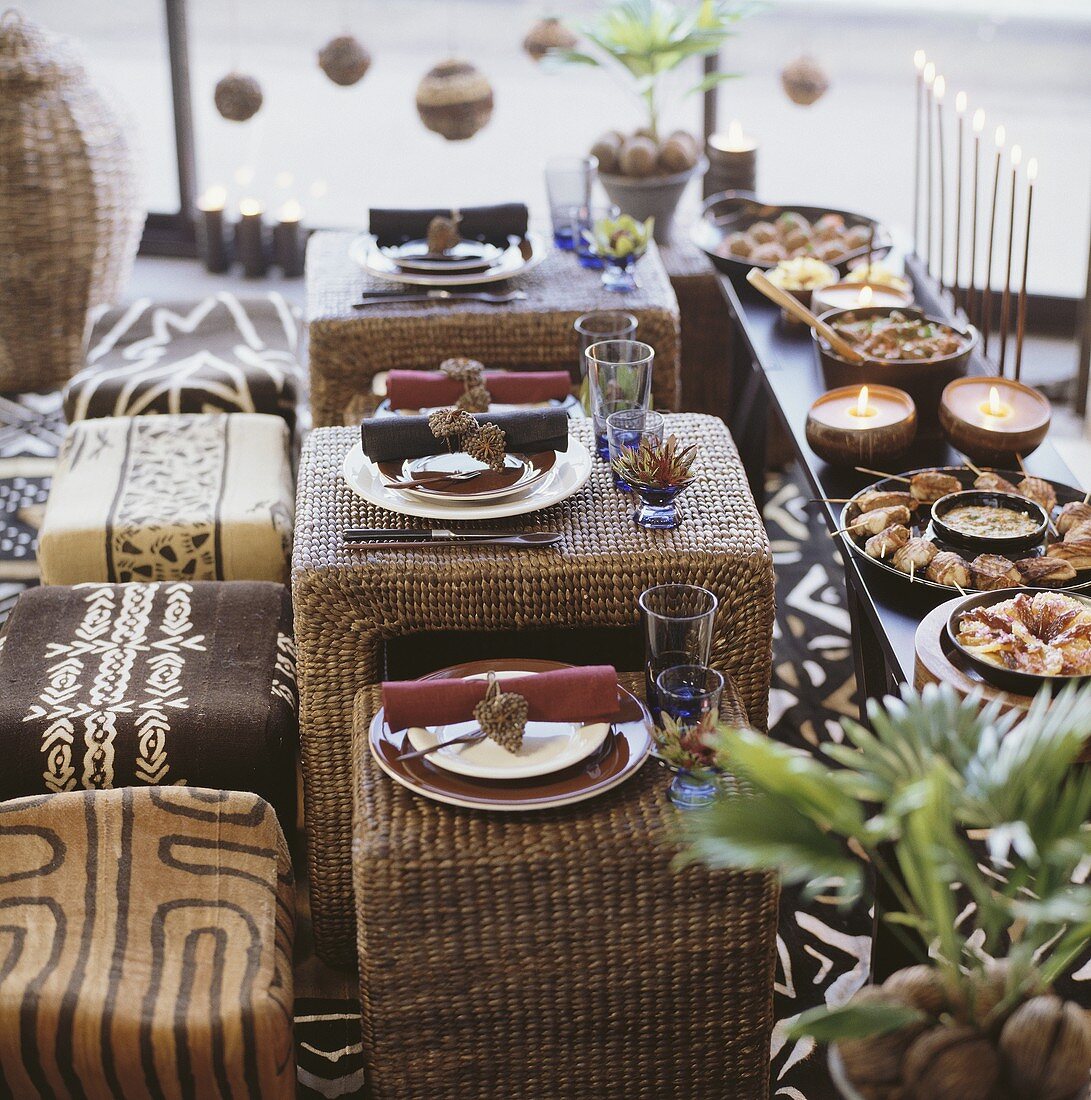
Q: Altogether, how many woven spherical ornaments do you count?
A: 5